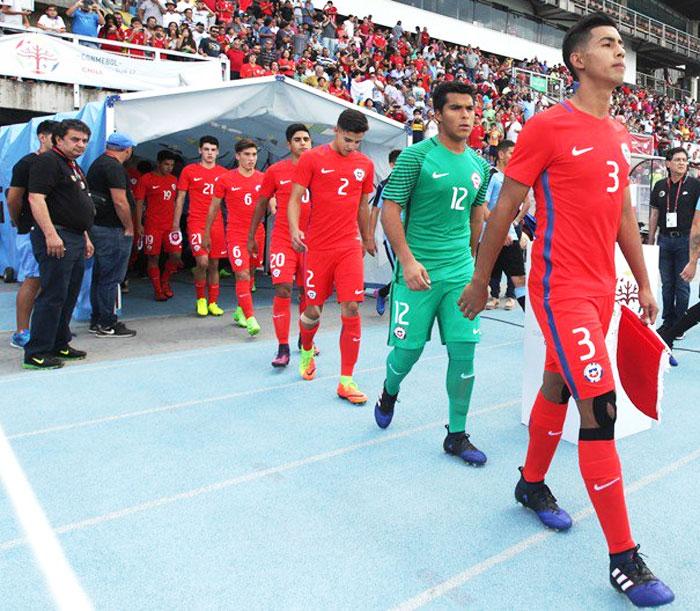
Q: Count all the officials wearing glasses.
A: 1